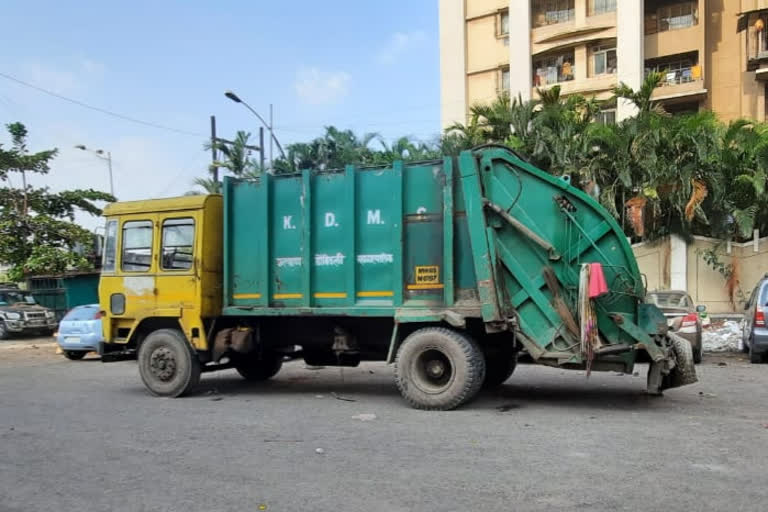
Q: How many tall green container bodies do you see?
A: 1